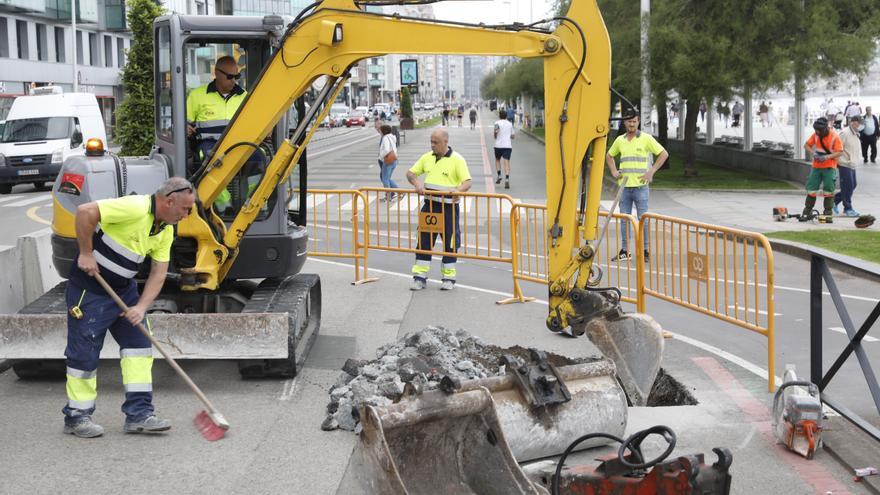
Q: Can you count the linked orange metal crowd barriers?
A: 4